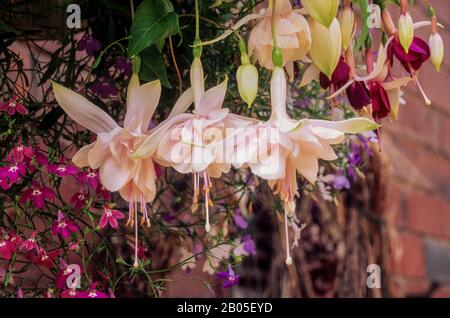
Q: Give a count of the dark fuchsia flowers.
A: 4